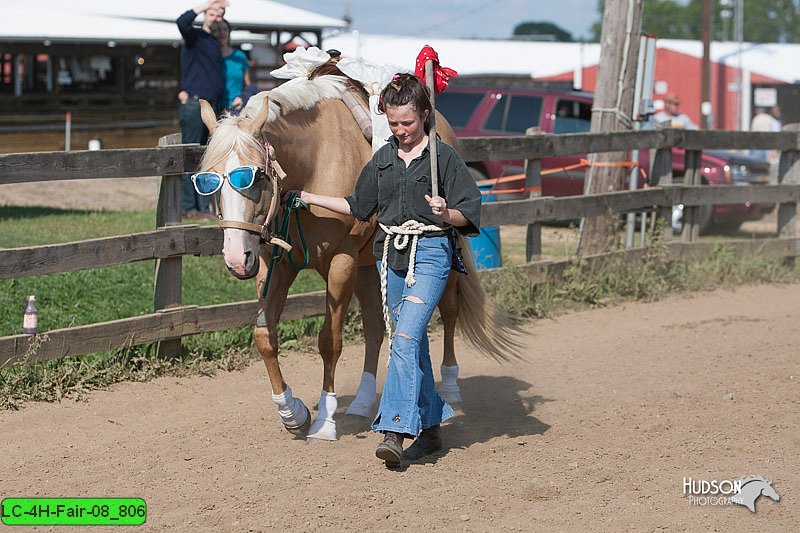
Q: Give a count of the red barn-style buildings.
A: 1